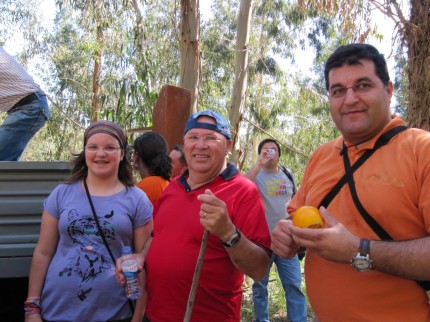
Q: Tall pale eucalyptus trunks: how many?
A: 2